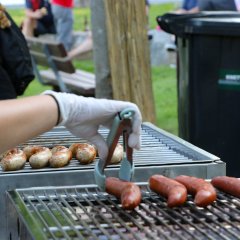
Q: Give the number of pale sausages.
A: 5